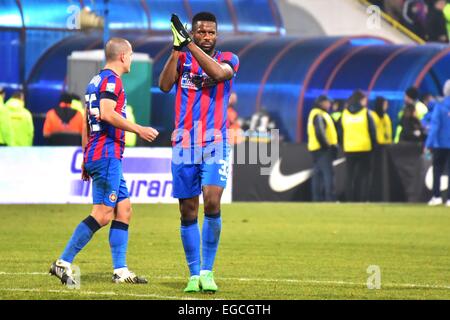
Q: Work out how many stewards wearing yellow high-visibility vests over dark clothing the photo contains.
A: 3